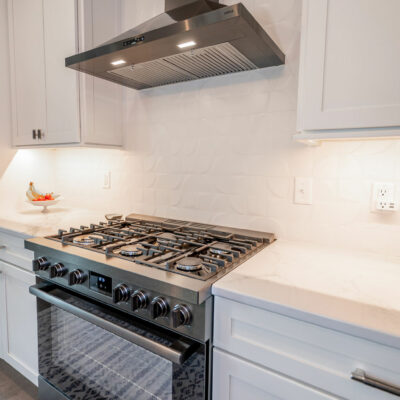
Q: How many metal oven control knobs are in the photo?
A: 7